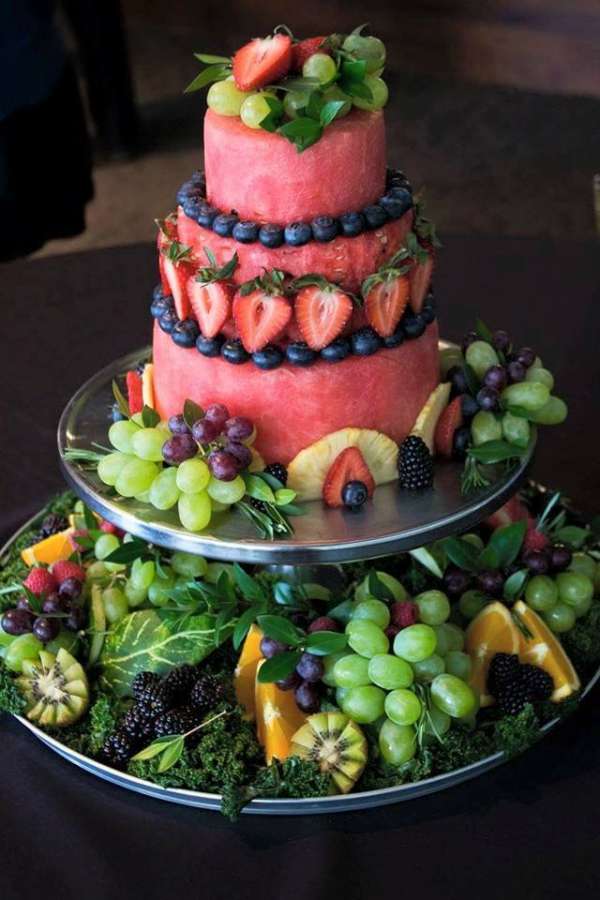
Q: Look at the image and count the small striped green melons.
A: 0